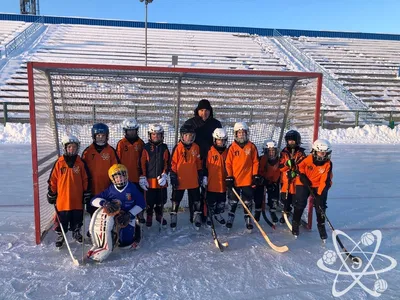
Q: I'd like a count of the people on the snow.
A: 12